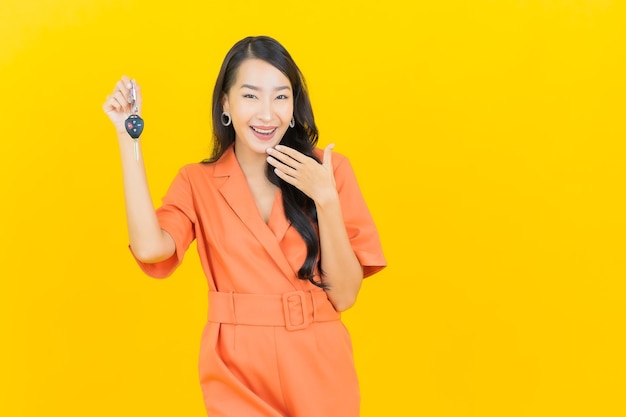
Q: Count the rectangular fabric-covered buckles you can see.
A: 1